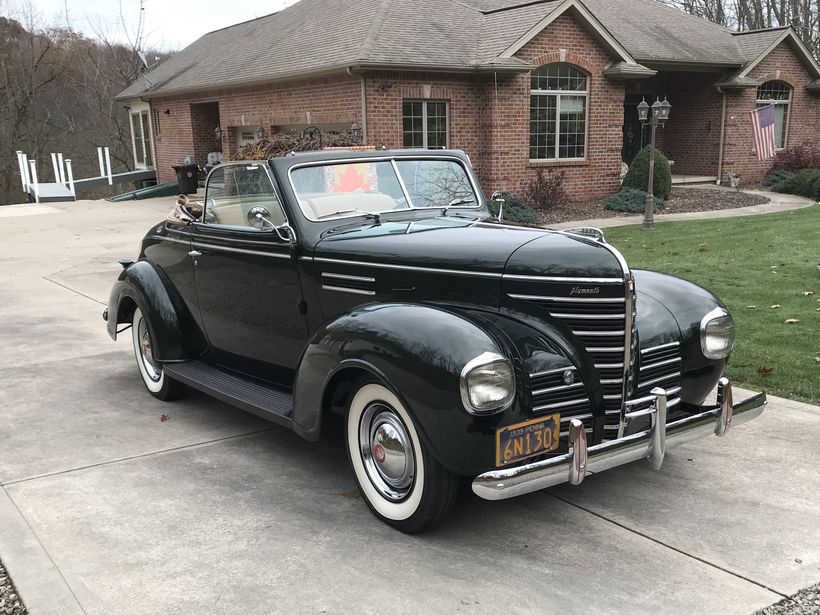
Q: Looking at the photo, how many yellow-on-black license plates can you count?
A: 1